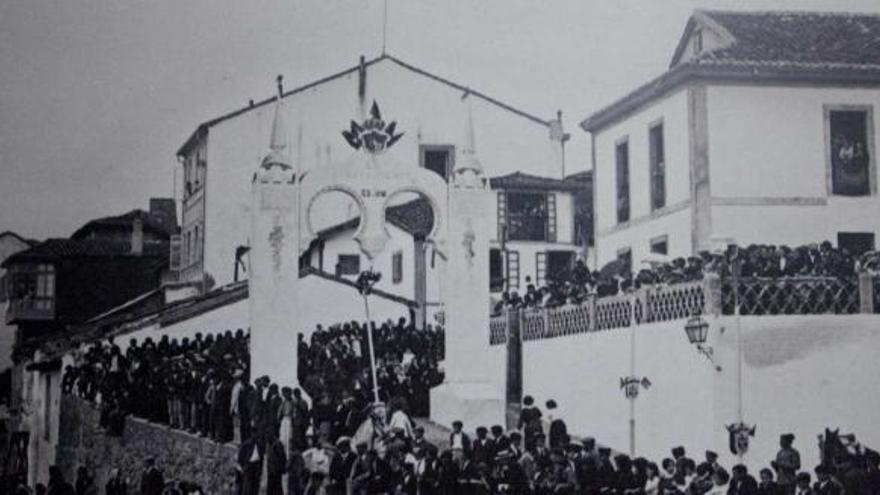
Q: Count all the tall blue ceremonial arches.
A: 0